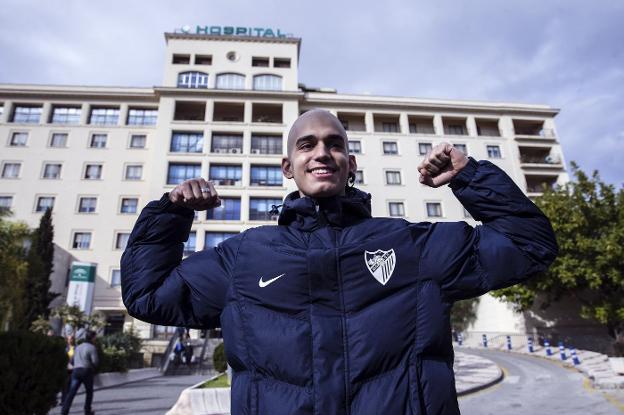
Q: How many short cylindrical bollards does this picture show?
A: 7